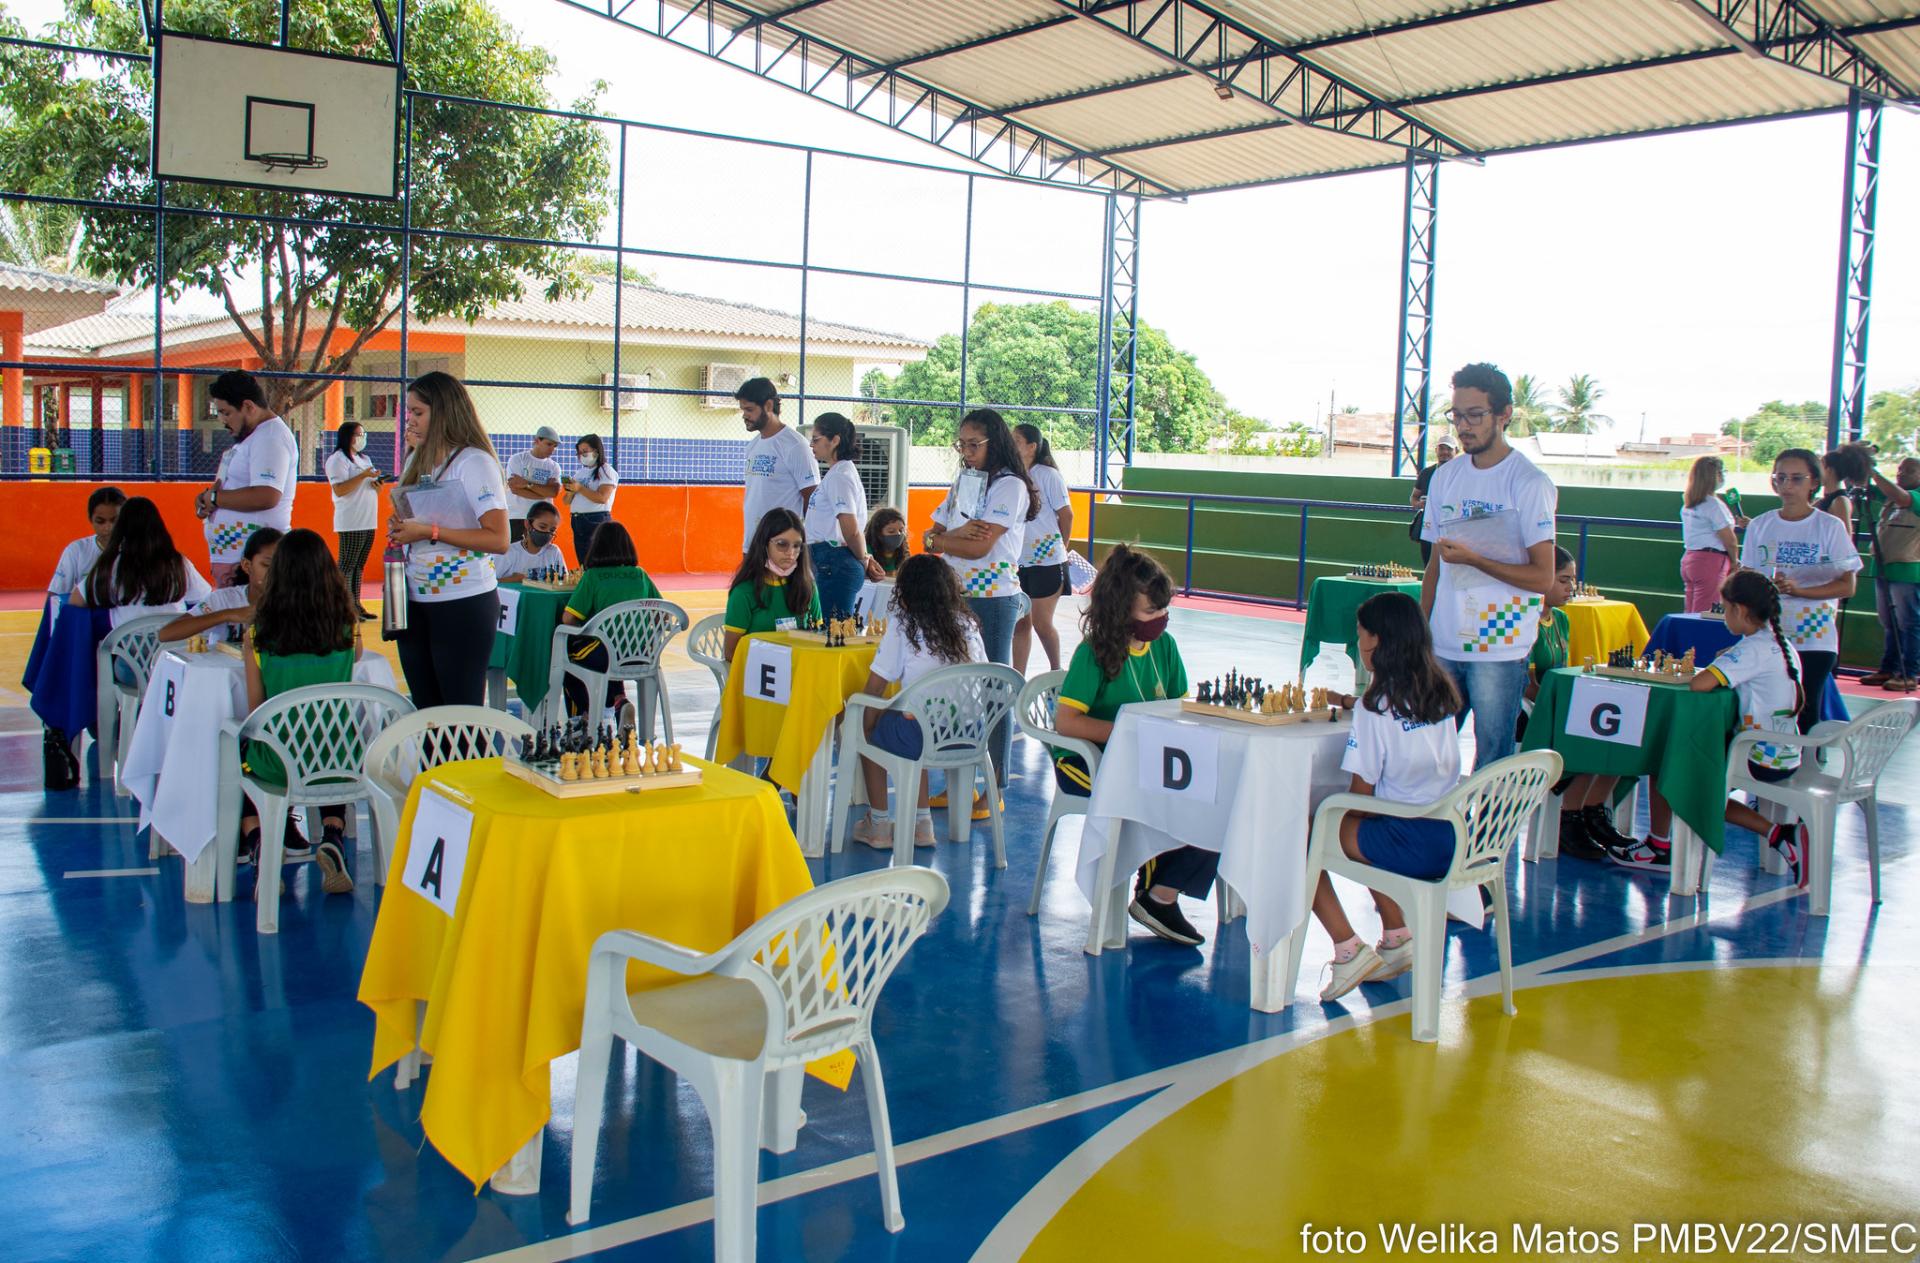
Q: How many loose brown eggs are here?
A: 0